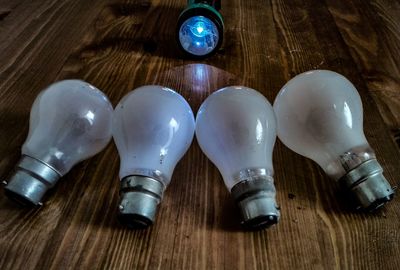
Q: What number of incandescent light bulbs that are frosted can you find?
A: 4